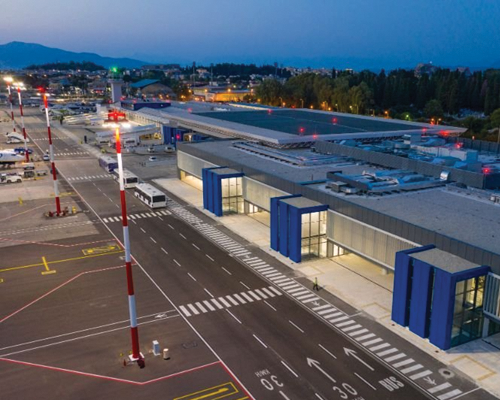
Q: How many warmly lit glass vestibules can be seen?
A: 3